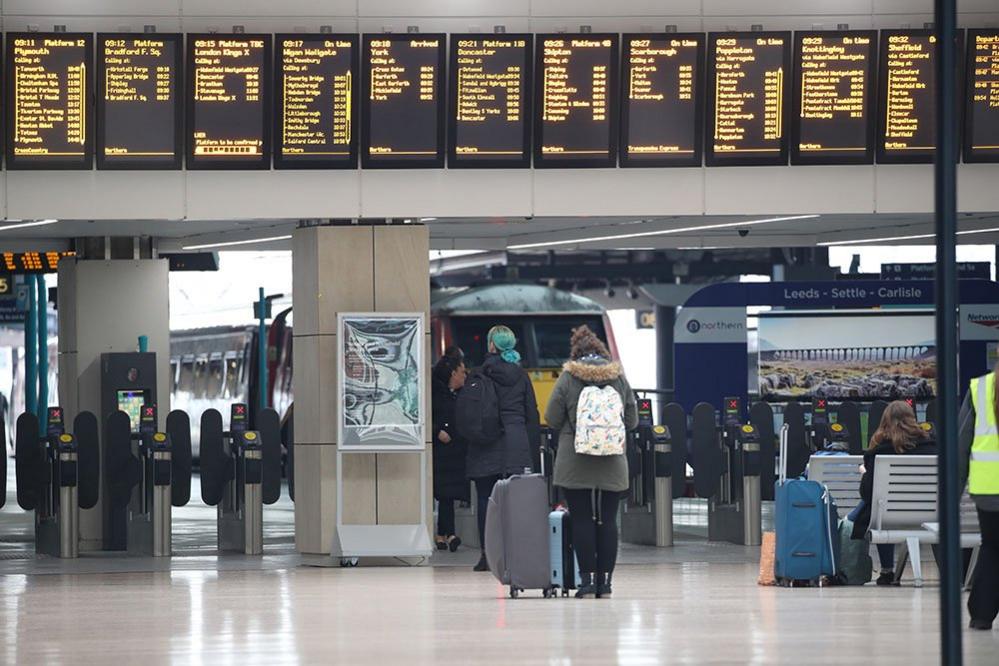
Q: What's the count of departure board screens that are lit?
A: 12